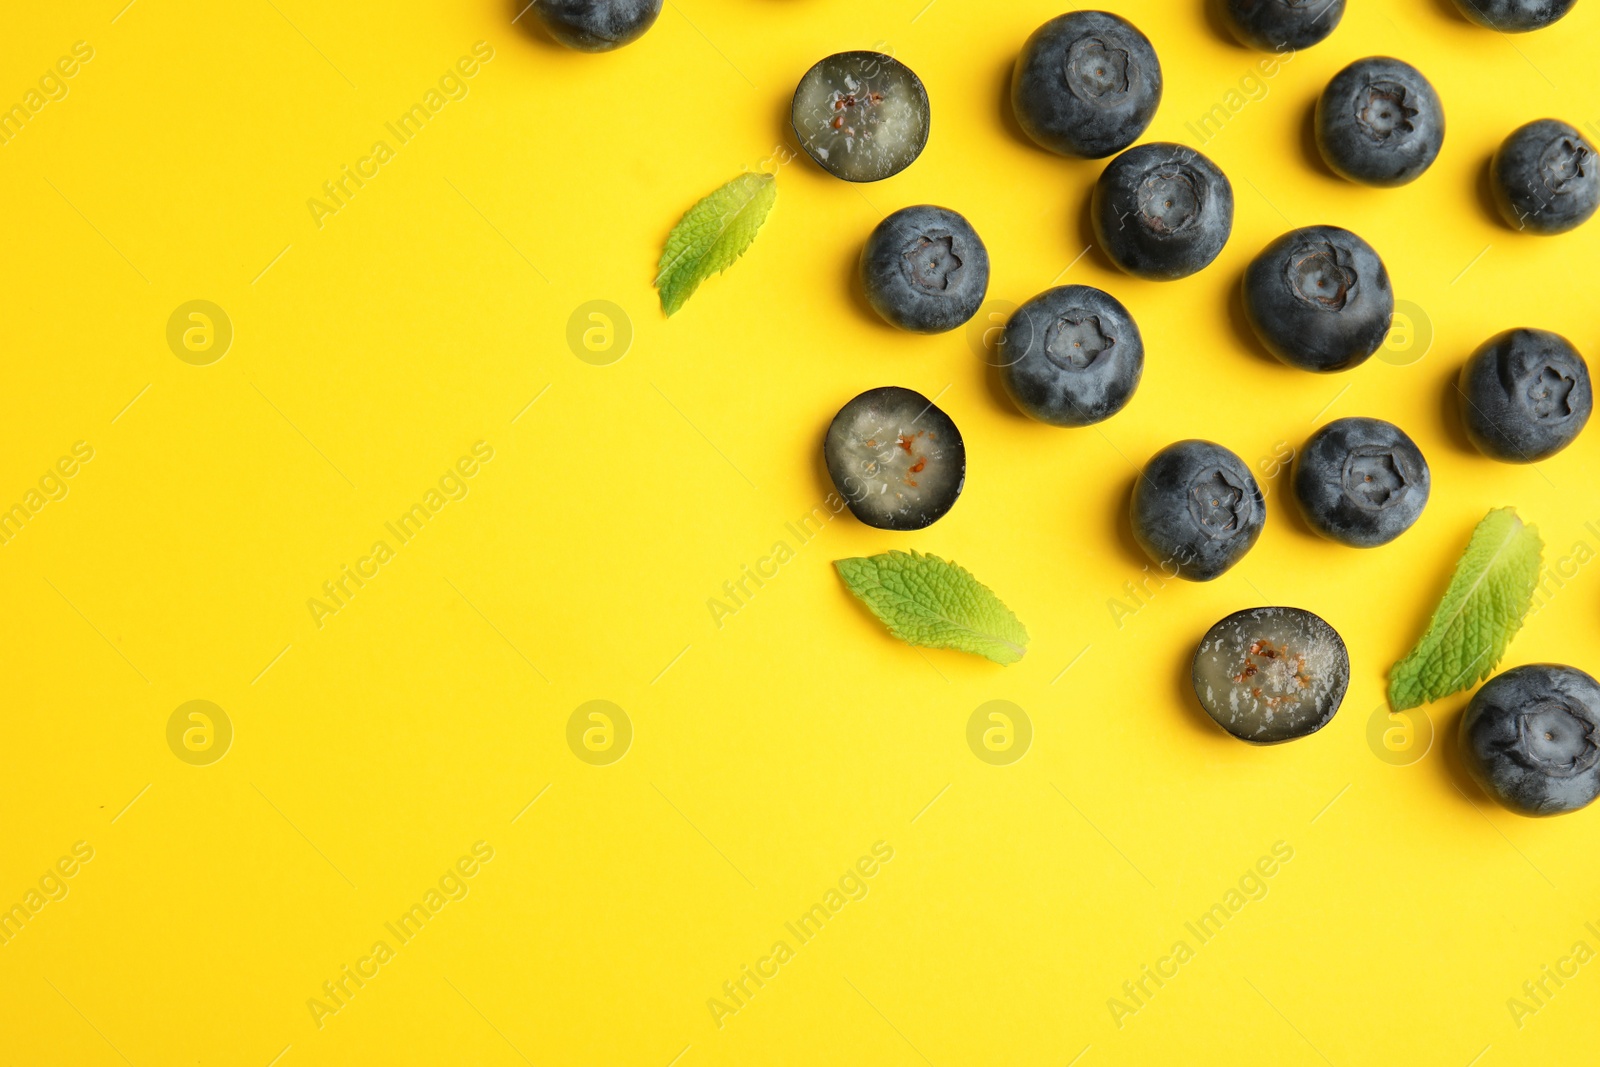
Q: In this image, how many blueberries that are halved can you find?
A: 3